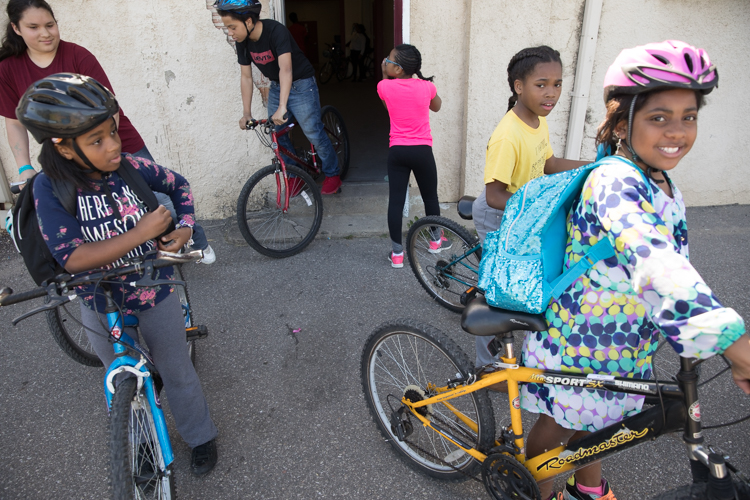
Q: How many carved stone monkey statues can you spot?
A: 0